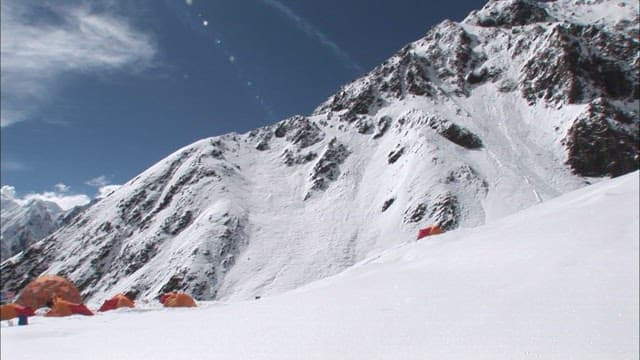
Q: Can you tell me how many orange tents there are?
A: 6